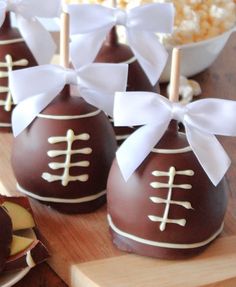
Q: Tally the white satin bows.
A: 4